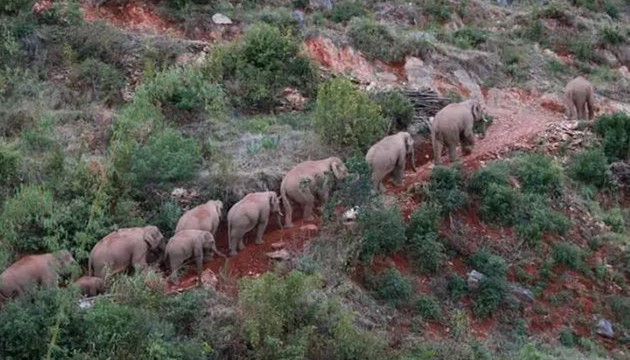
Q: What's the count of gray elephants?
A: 10